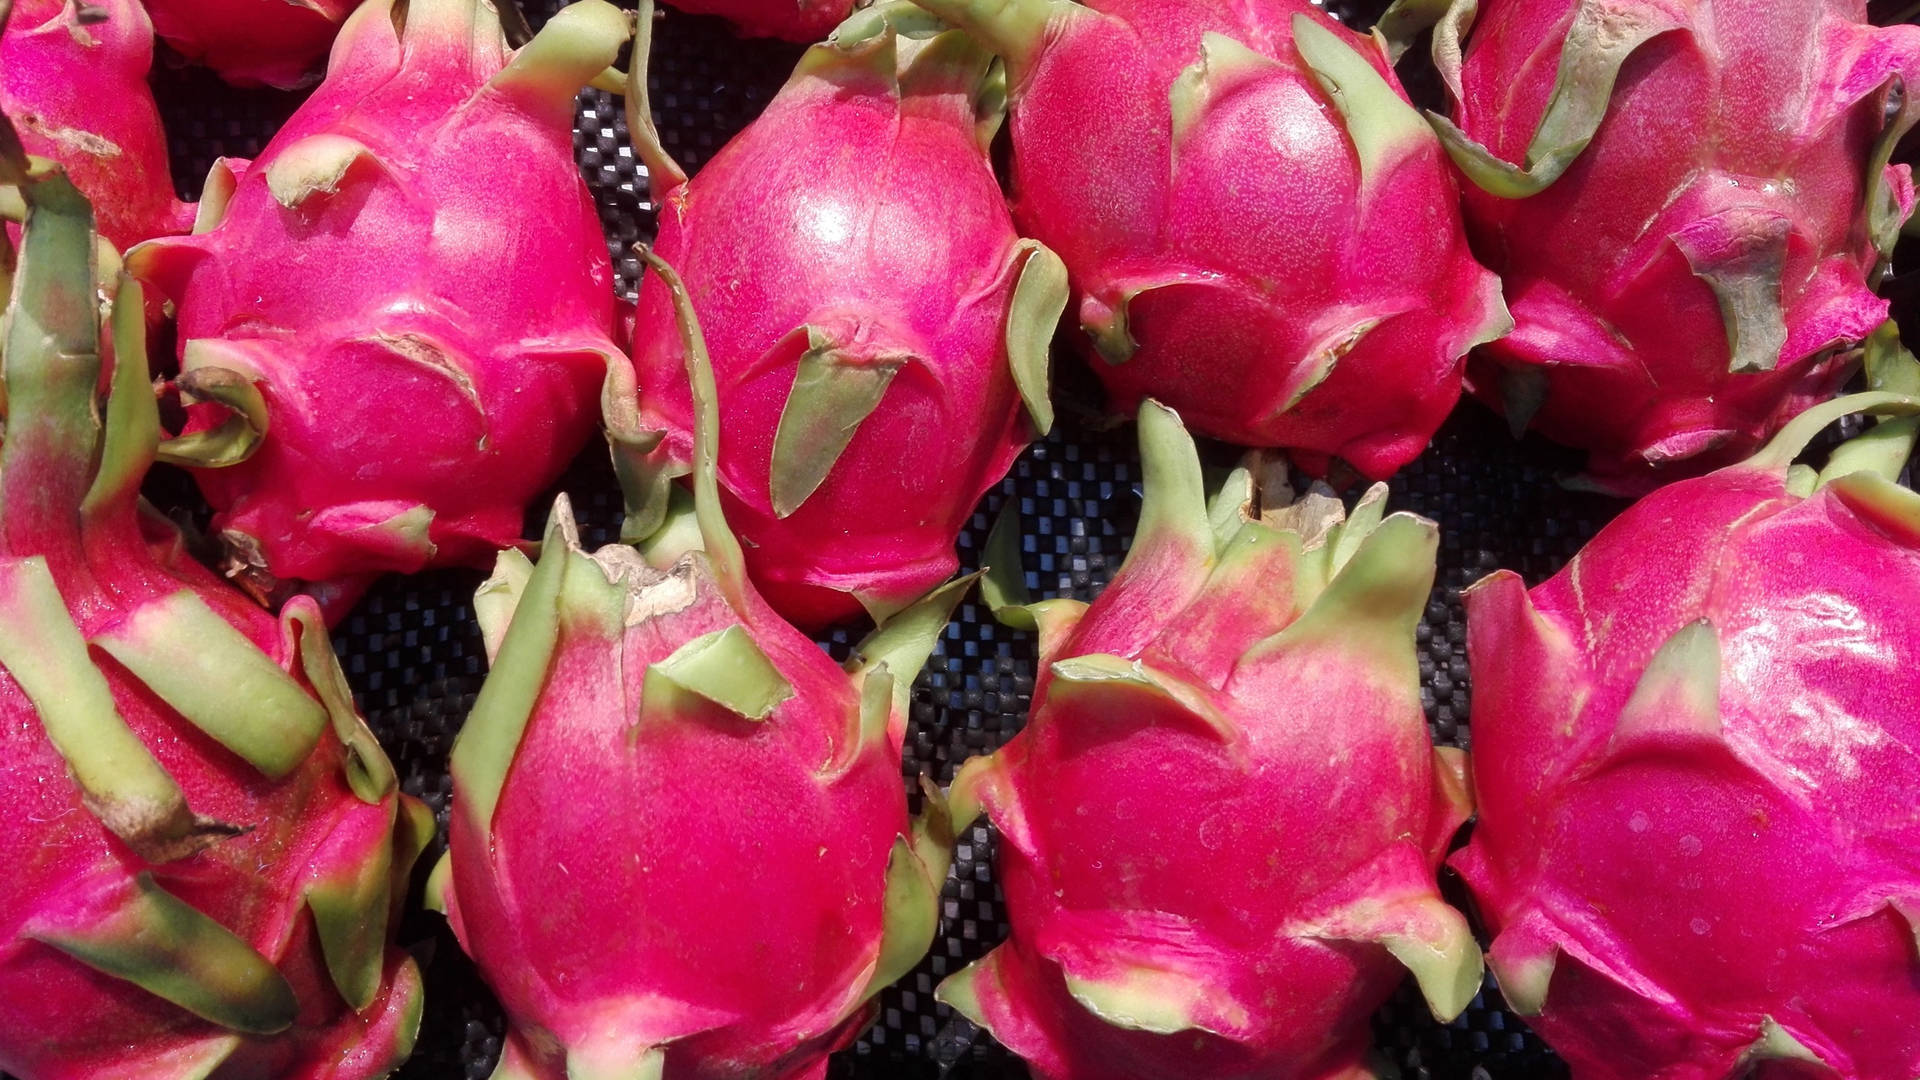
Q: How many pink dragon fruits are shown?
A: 11